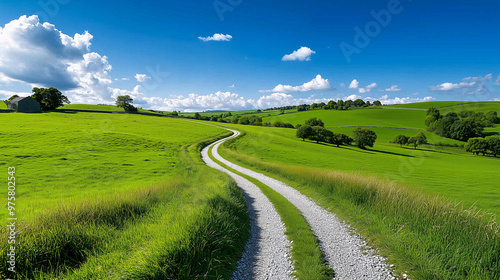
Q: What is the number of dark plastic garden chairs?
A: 0